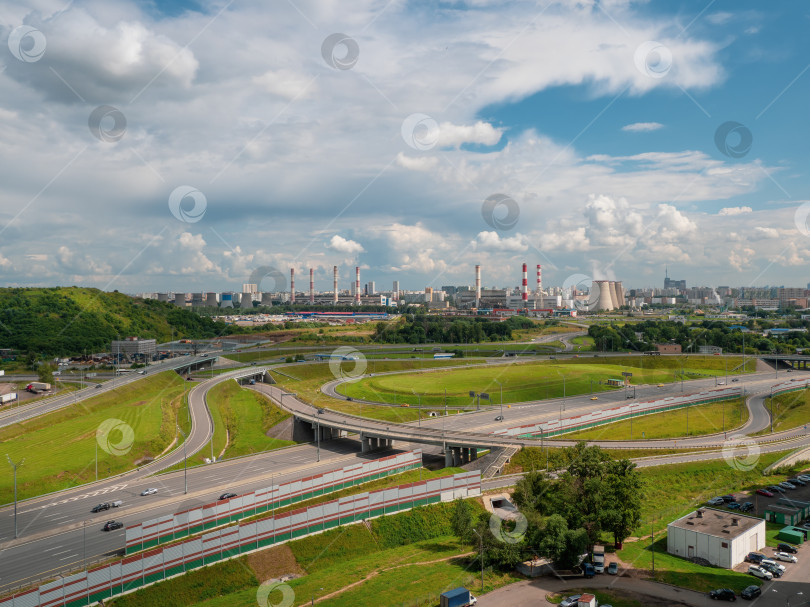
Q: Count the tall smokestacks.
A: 7